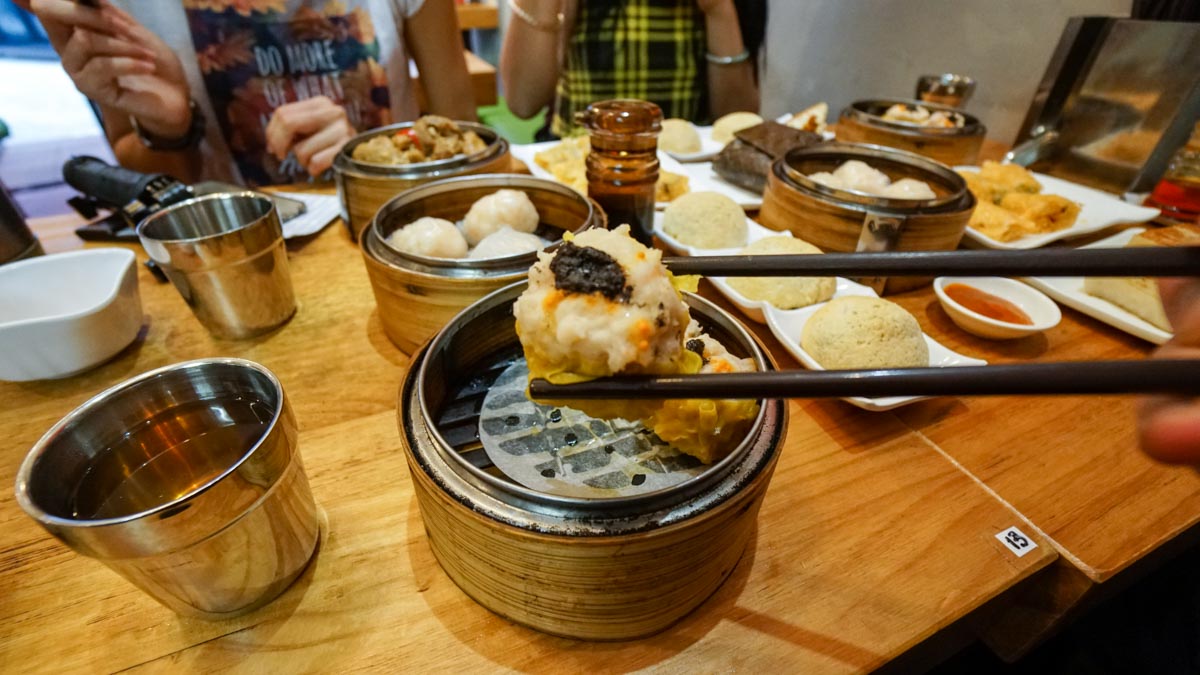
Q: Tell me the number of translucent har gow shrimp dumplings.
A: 6